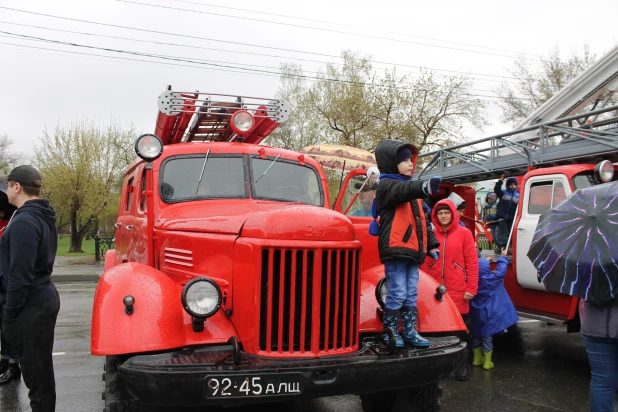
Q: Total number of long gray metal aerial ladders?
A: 1